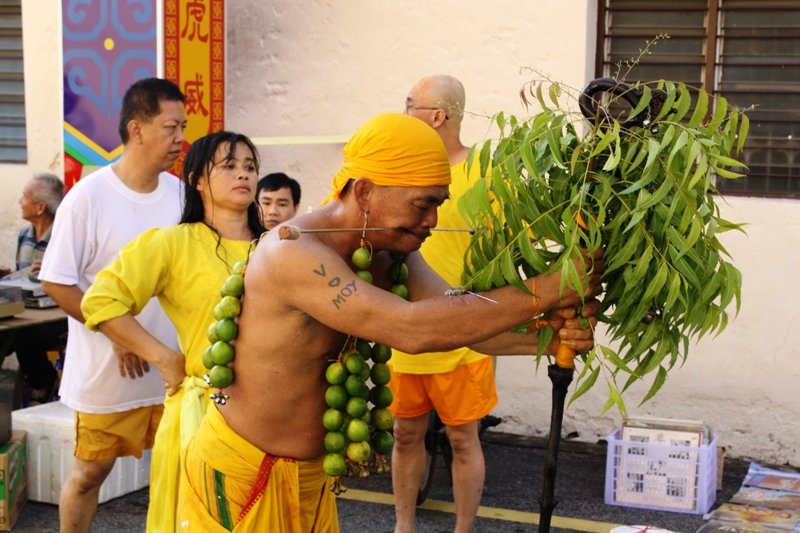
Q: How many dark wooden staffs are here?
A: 1